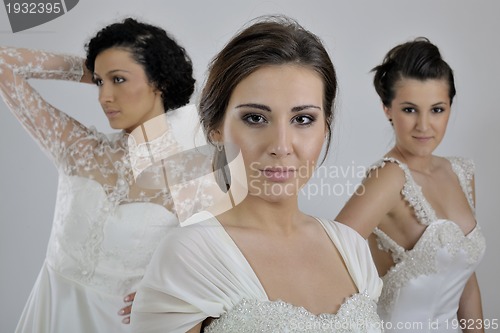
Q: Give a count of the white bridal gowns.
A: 3